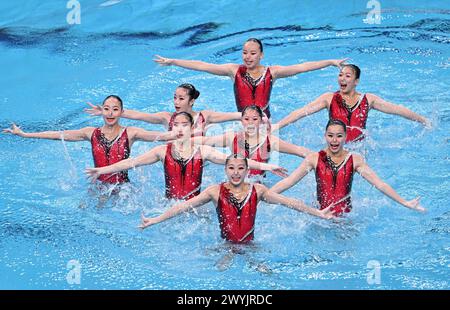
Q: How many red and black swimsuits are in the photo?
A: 8